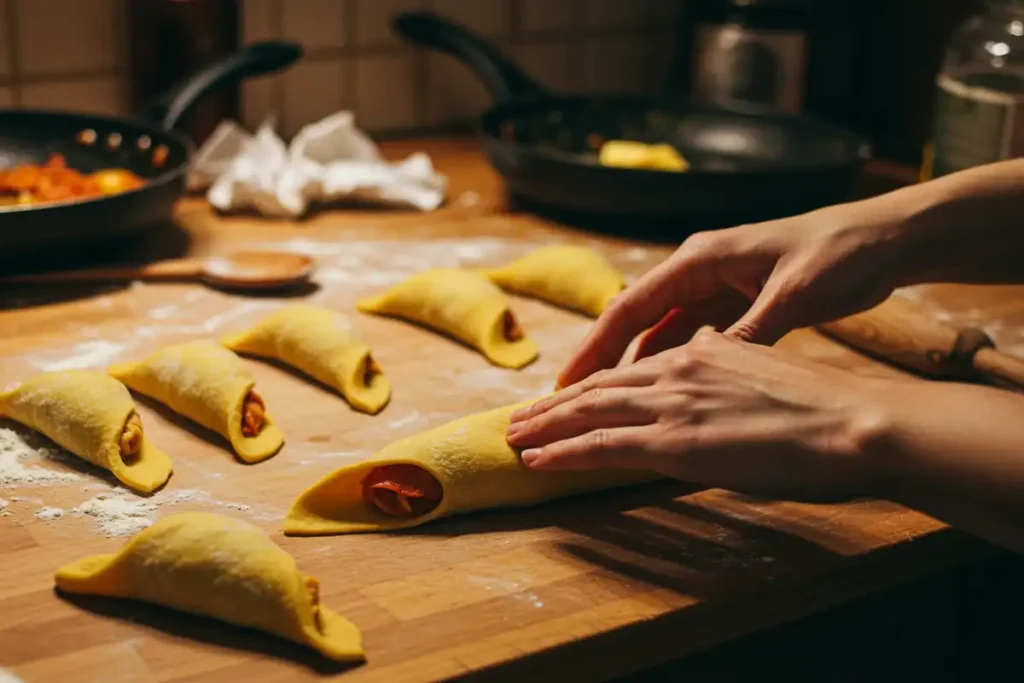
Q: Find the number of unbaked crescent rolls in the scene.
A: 7